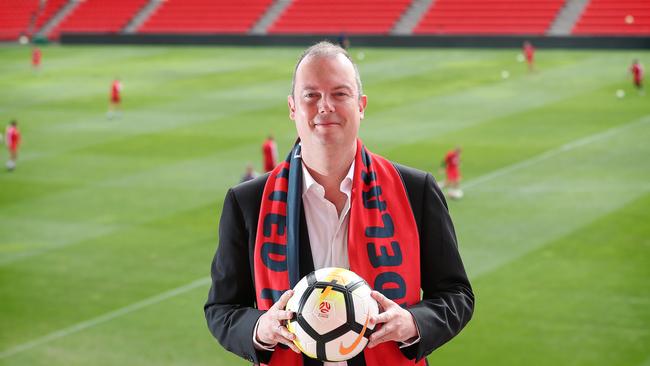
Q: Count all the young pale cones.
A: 0